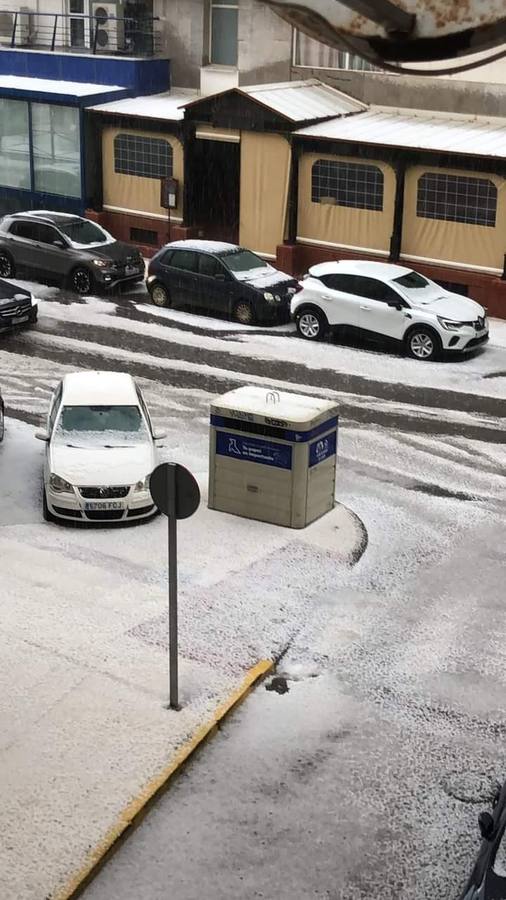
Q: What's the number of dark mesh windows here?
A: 3